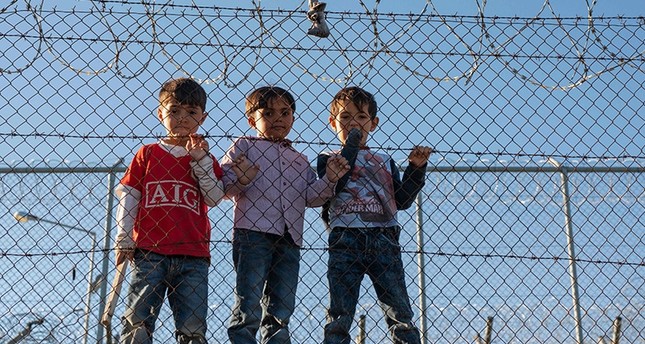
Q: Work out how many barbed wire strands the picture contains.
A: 4